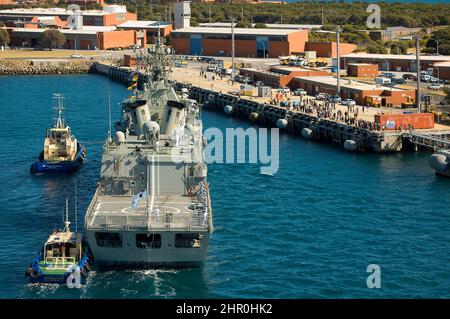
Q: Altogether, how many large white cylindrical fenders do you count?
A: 6